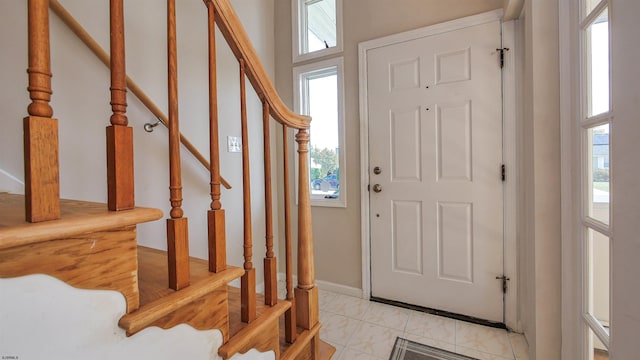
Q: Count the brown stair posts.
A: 8